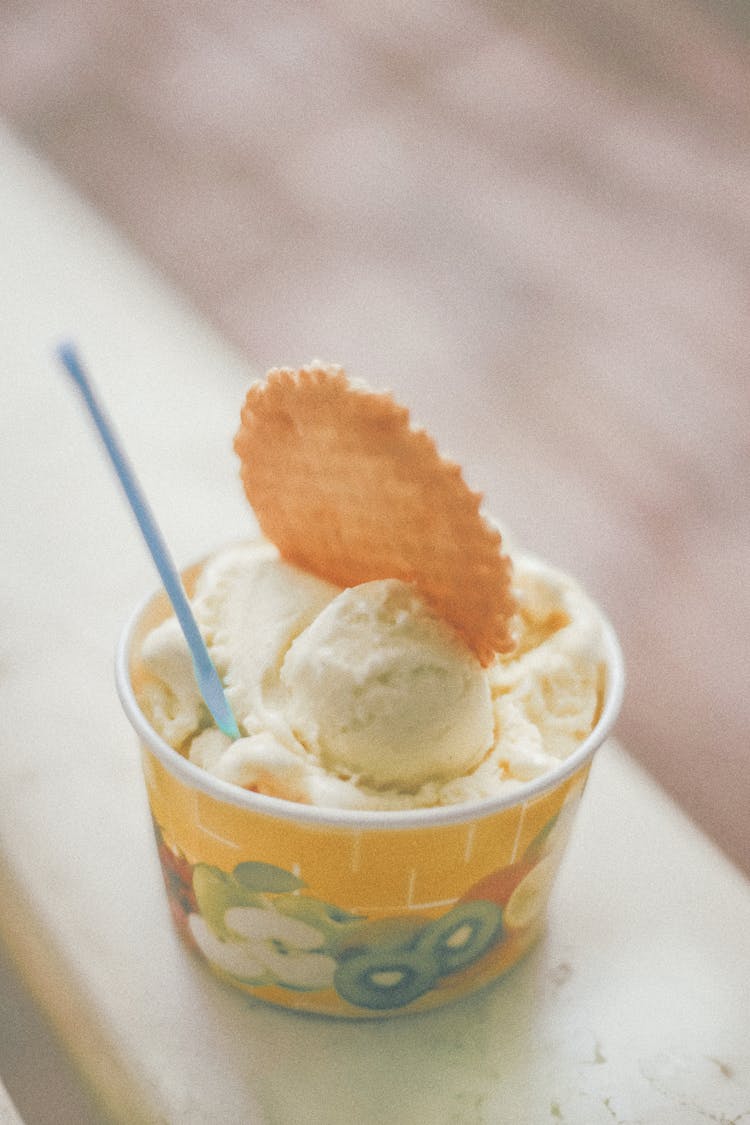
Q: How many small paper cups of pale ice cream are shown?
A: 1